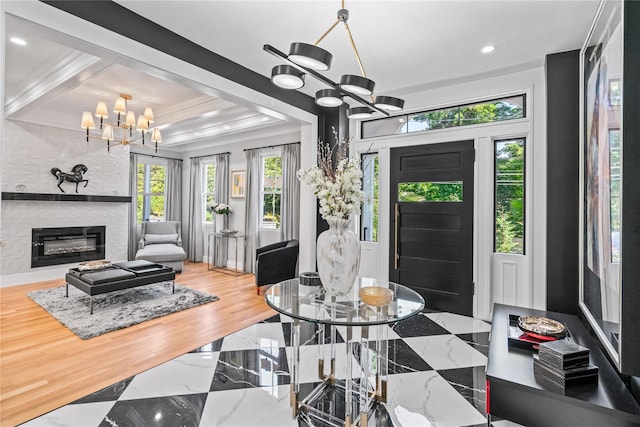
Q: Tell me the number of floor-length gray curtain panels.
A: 6